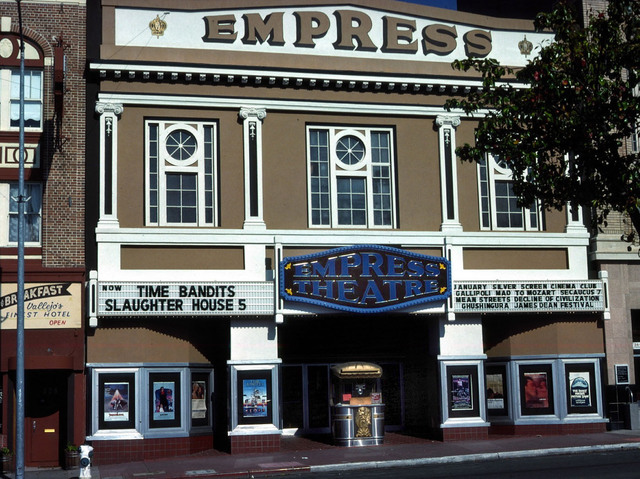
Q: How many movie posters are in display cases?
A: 8